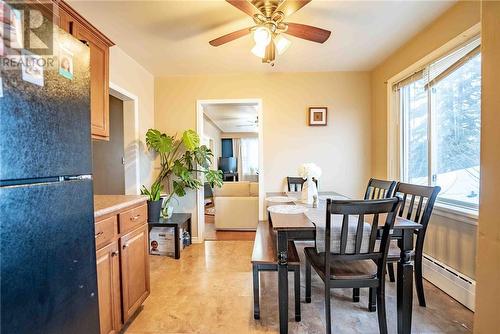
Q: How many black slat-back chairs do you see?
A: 4